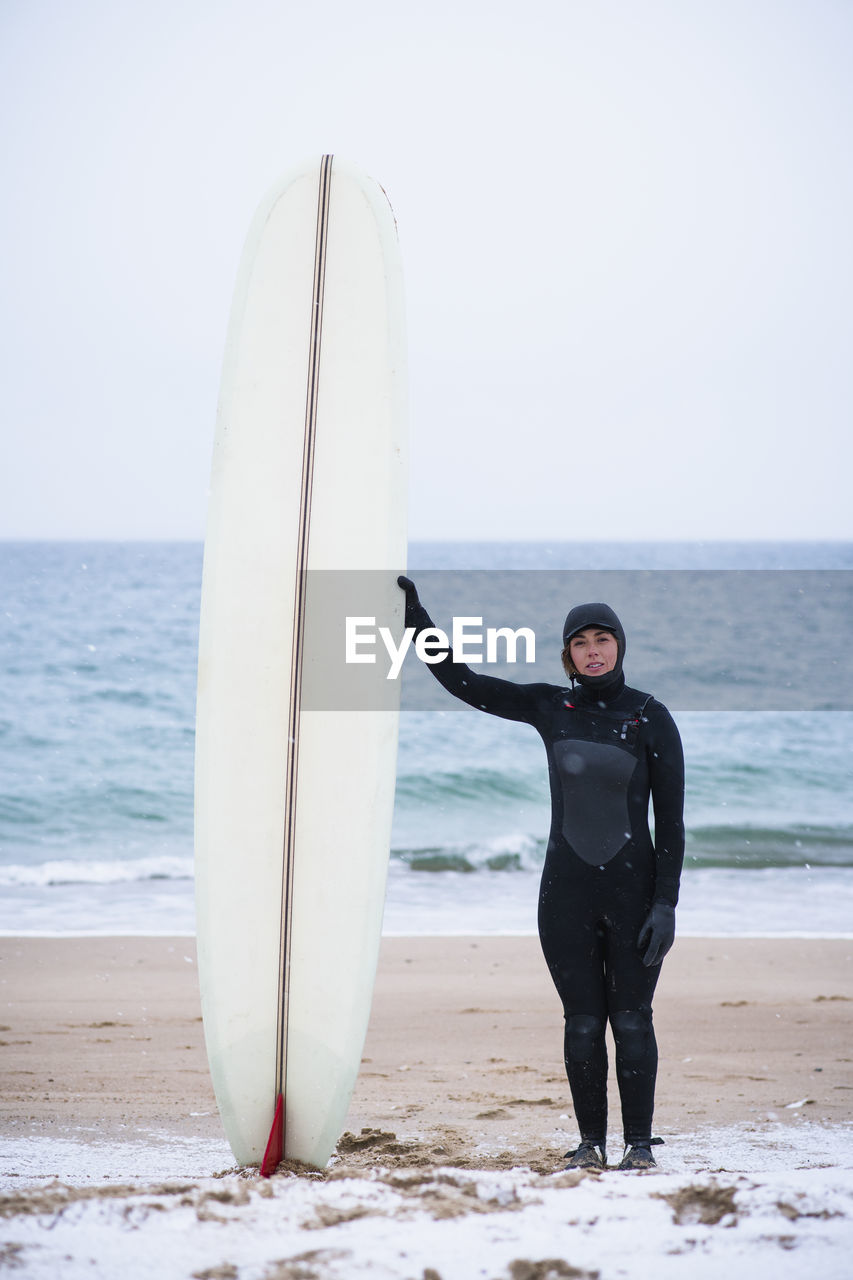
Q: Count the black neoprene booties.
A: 2